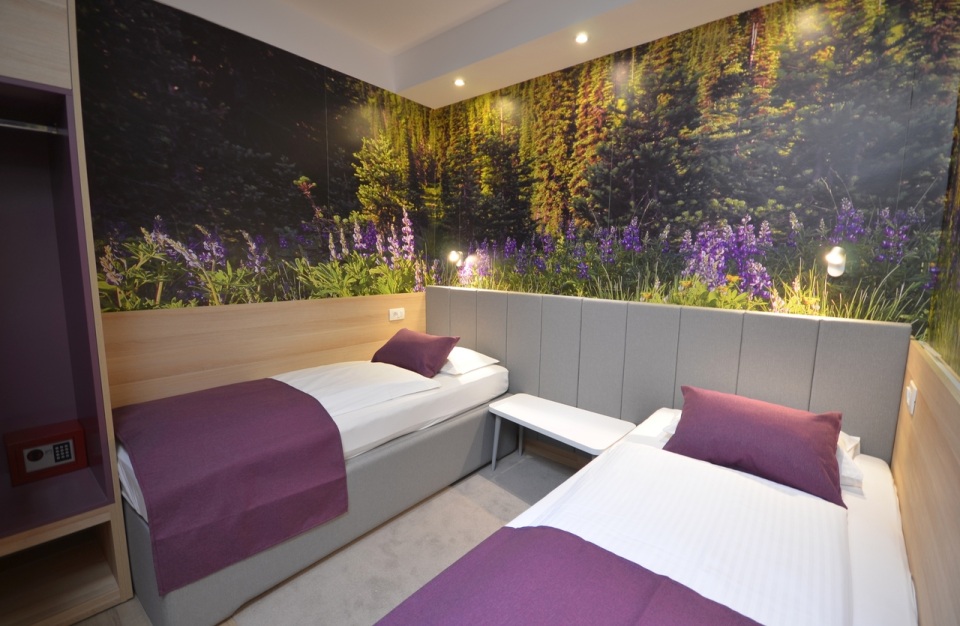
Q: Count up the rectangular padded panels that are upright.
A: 10